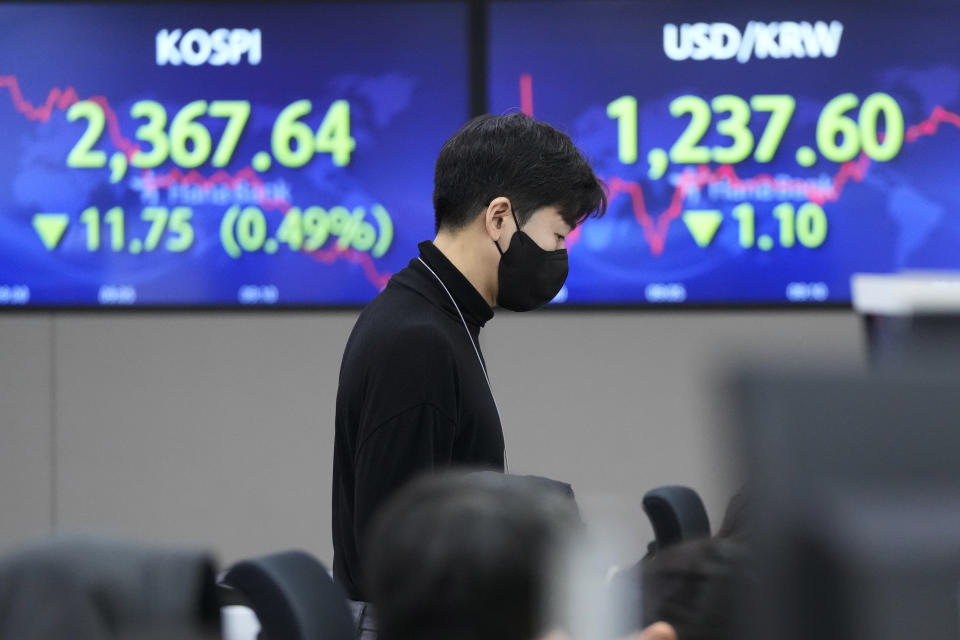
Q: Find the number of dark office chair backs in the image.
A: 2